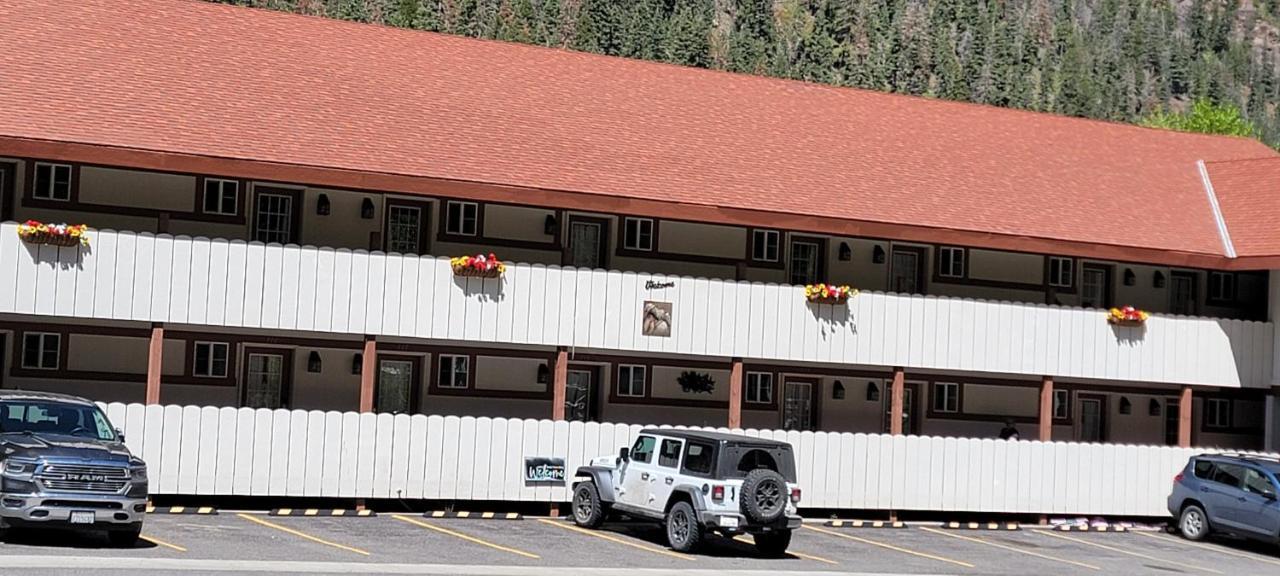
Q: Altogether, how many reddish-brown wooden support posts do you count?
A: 7